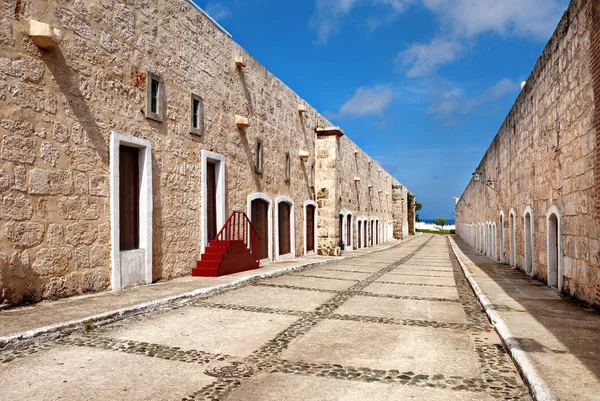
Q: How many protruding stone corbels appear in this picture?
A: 13